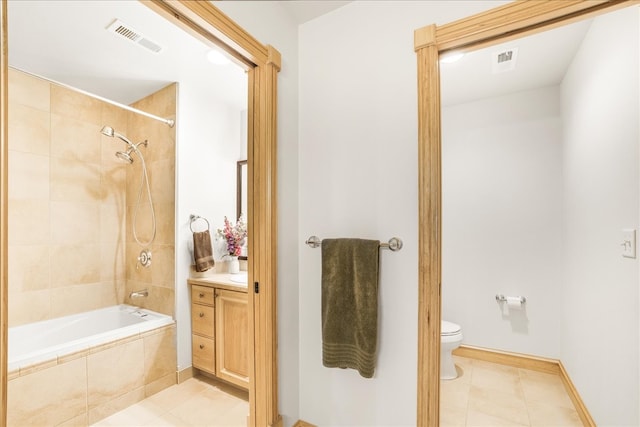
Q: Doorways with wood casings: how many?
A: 2